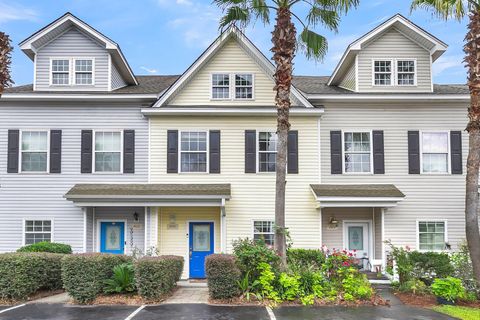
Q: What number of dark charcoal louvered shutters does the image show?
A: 12